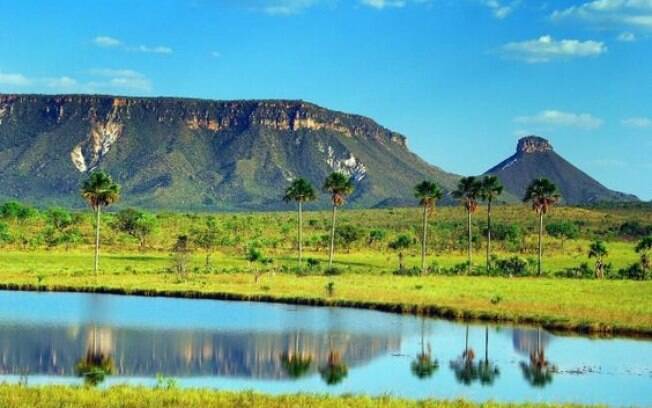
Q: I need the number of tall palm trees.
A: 7